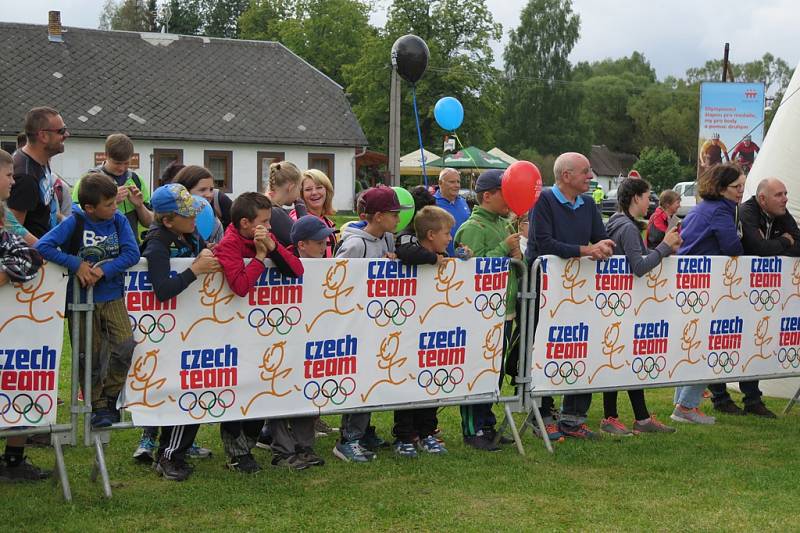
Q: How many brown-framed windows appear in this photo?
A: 4